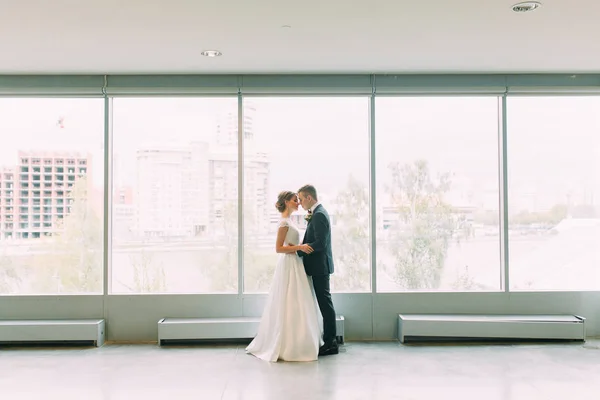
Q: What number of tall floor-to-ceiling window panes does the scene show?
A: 5